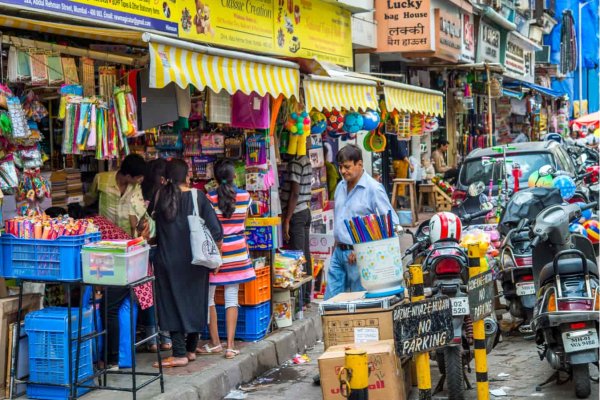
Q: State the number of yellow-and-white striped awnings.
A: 3